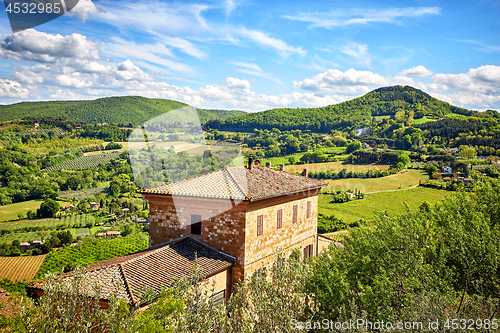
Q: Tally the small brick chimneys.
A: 4